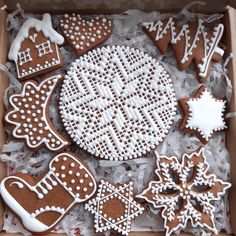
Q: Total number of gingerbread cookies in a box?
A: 9